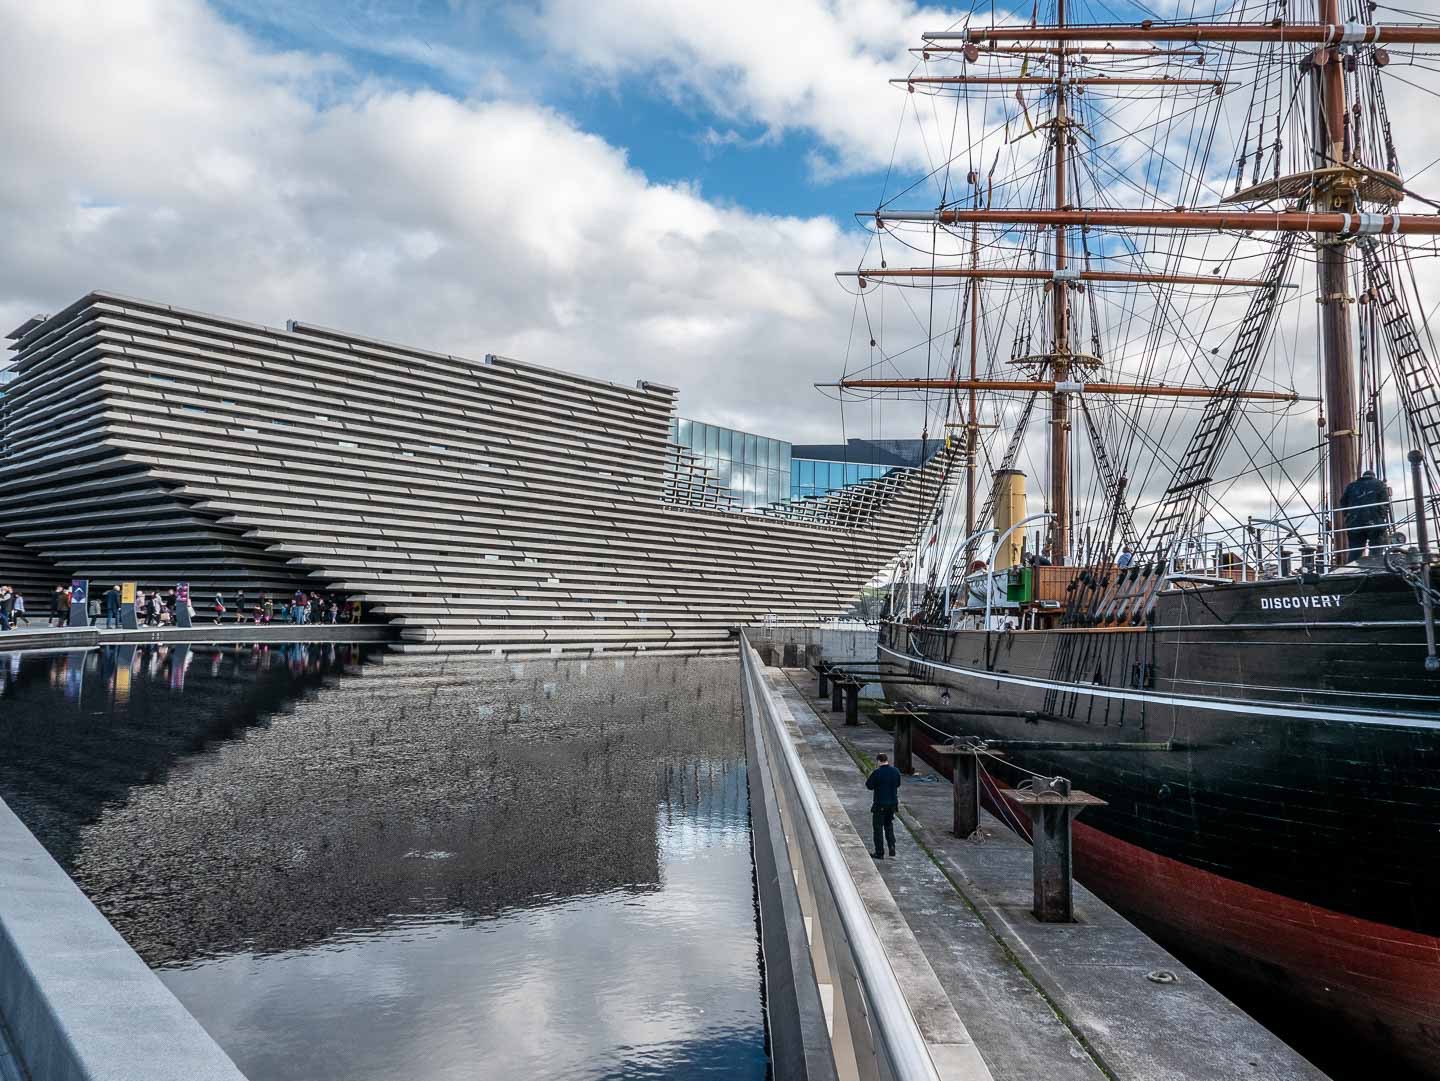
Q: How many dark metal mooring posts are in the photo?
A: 6